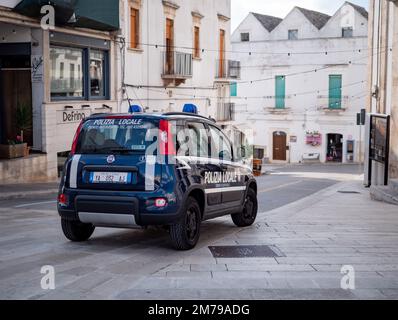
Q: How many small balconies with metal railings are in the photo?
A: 5